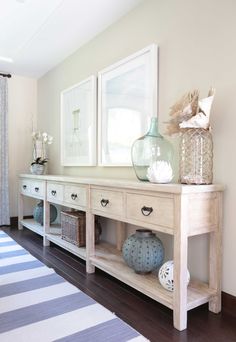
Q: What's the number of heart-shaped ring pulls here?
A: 6